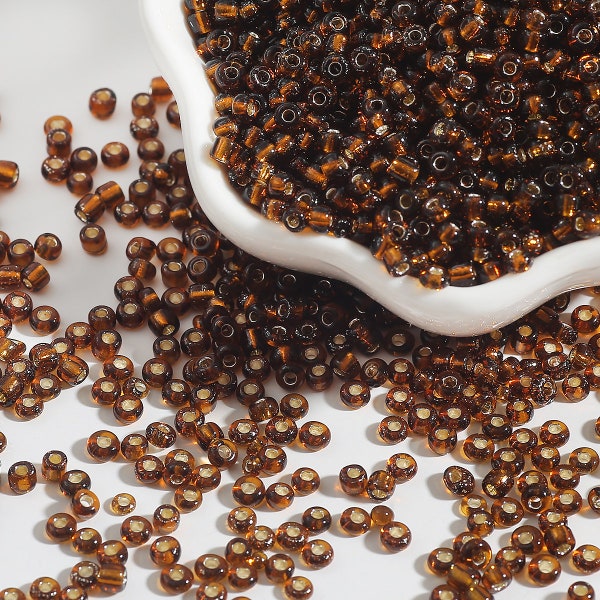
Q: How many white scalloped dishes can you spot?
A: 1